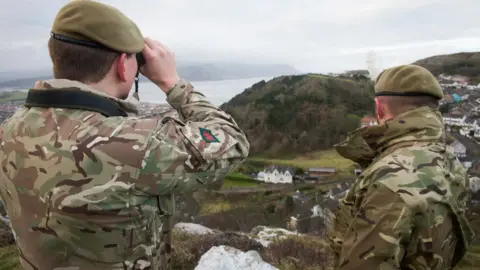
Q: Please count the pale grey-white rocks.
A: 3